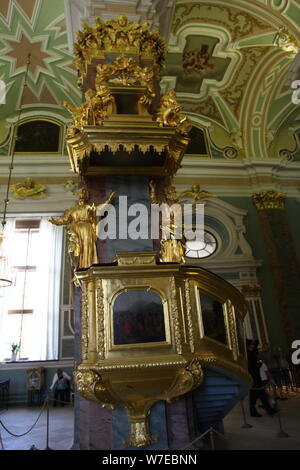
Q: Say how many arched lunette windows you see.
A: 2